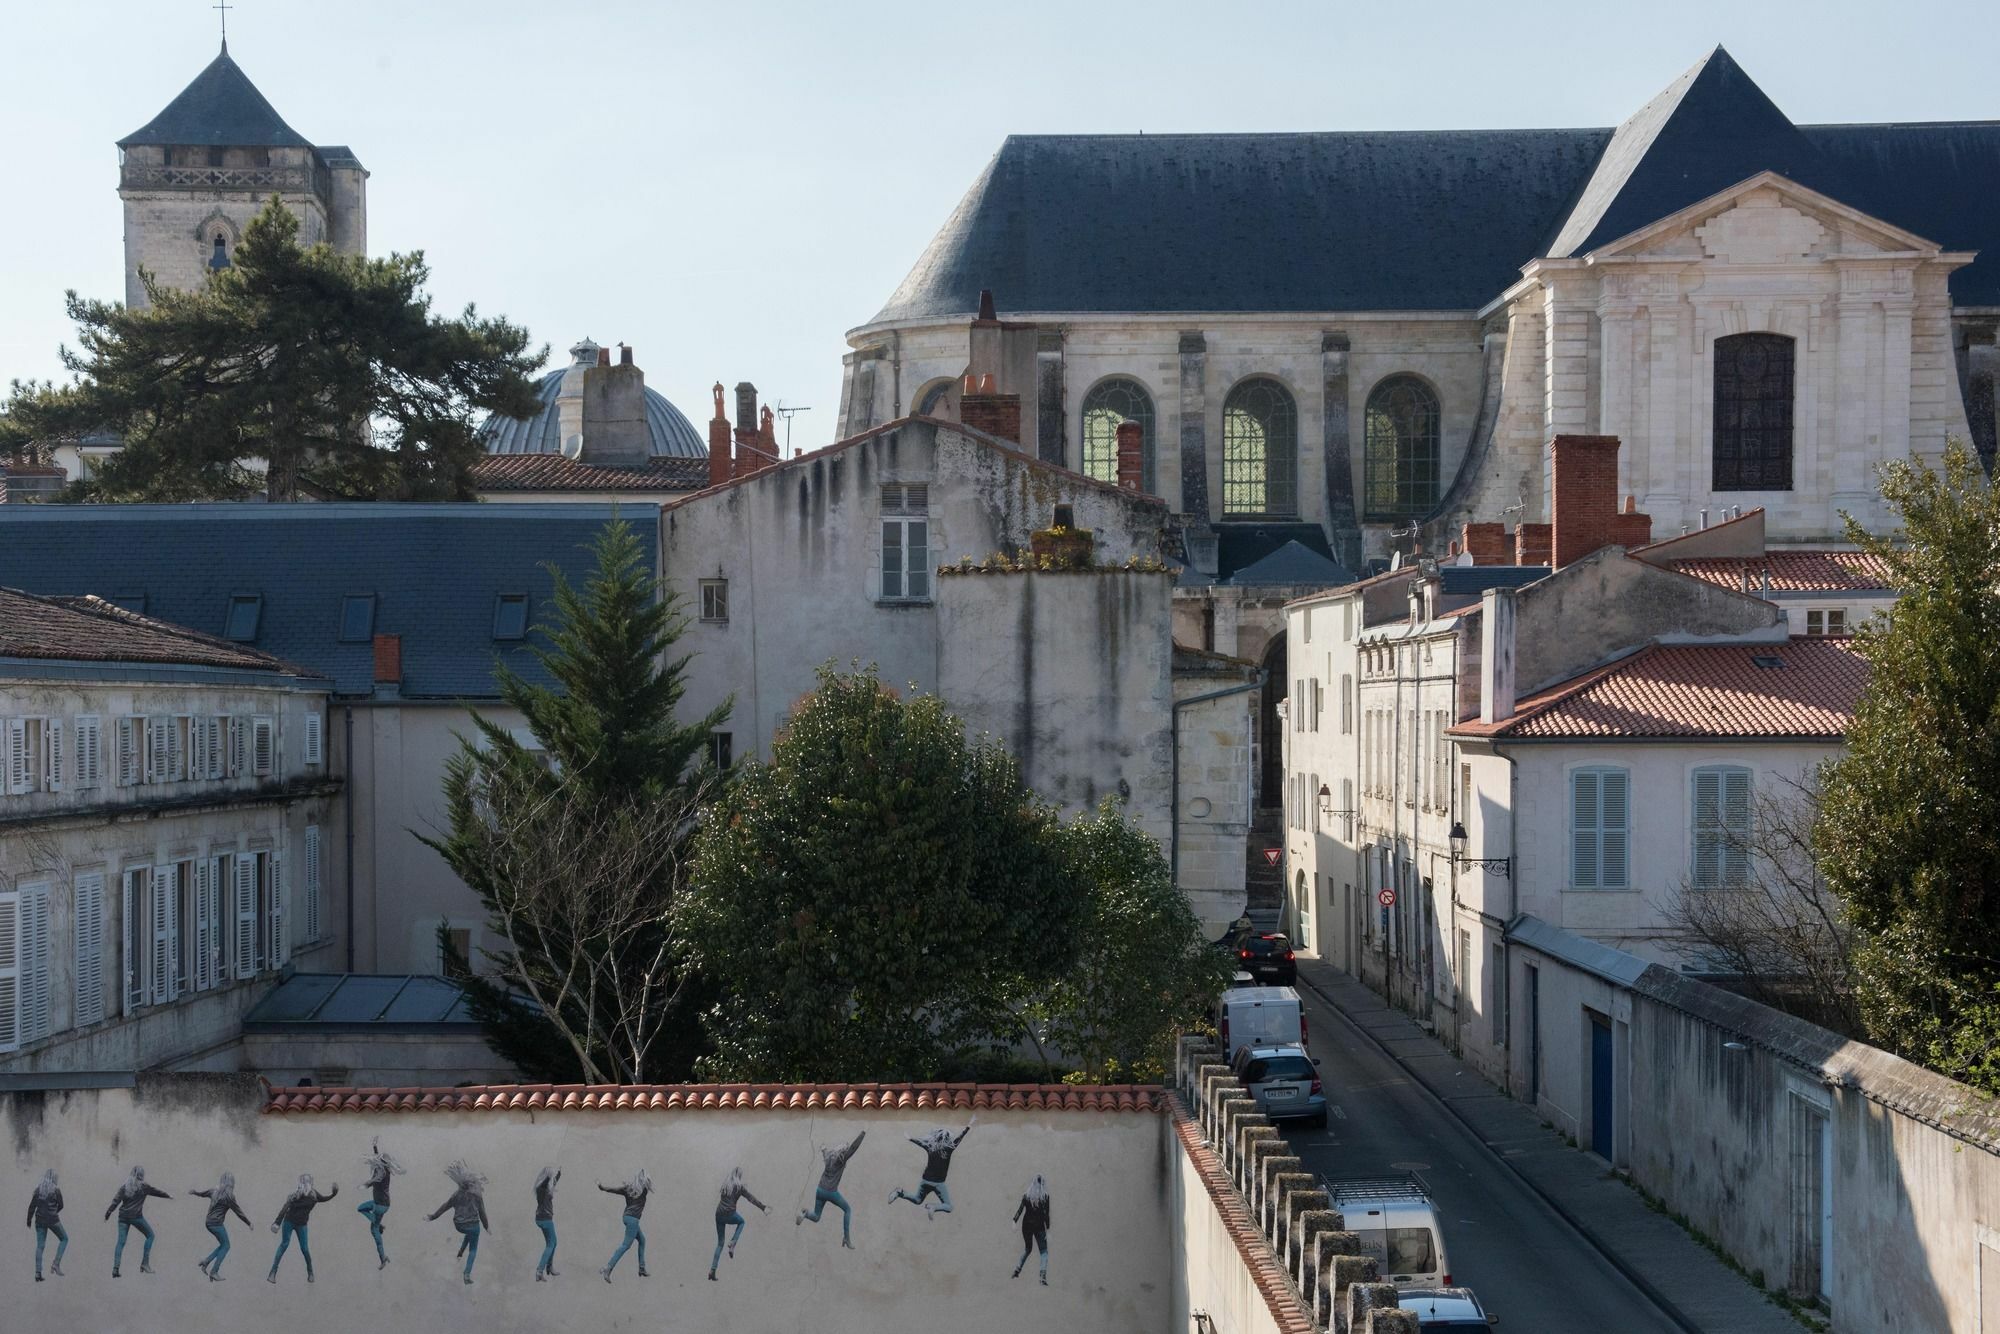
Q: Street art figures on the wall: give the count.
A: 12